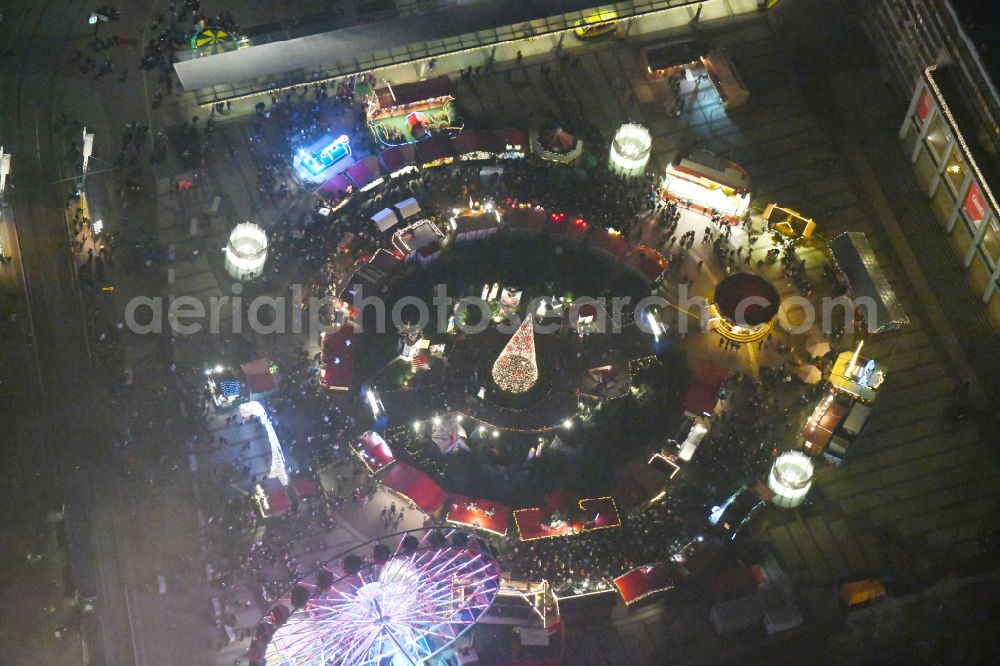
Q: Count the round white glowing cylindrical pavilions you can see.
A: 3